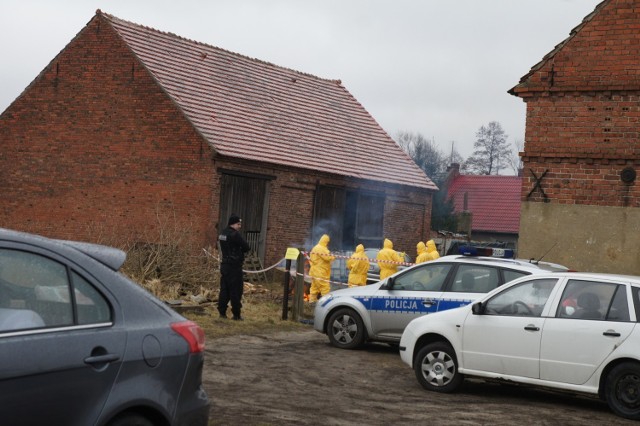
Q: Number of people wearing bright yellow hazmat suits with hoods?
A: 5